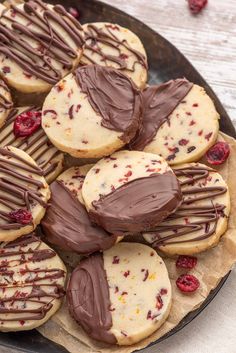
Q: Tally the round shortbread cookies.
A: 12